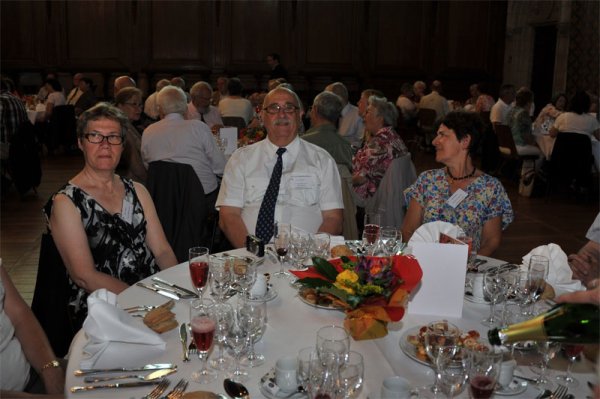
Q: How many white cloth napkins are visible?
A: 3